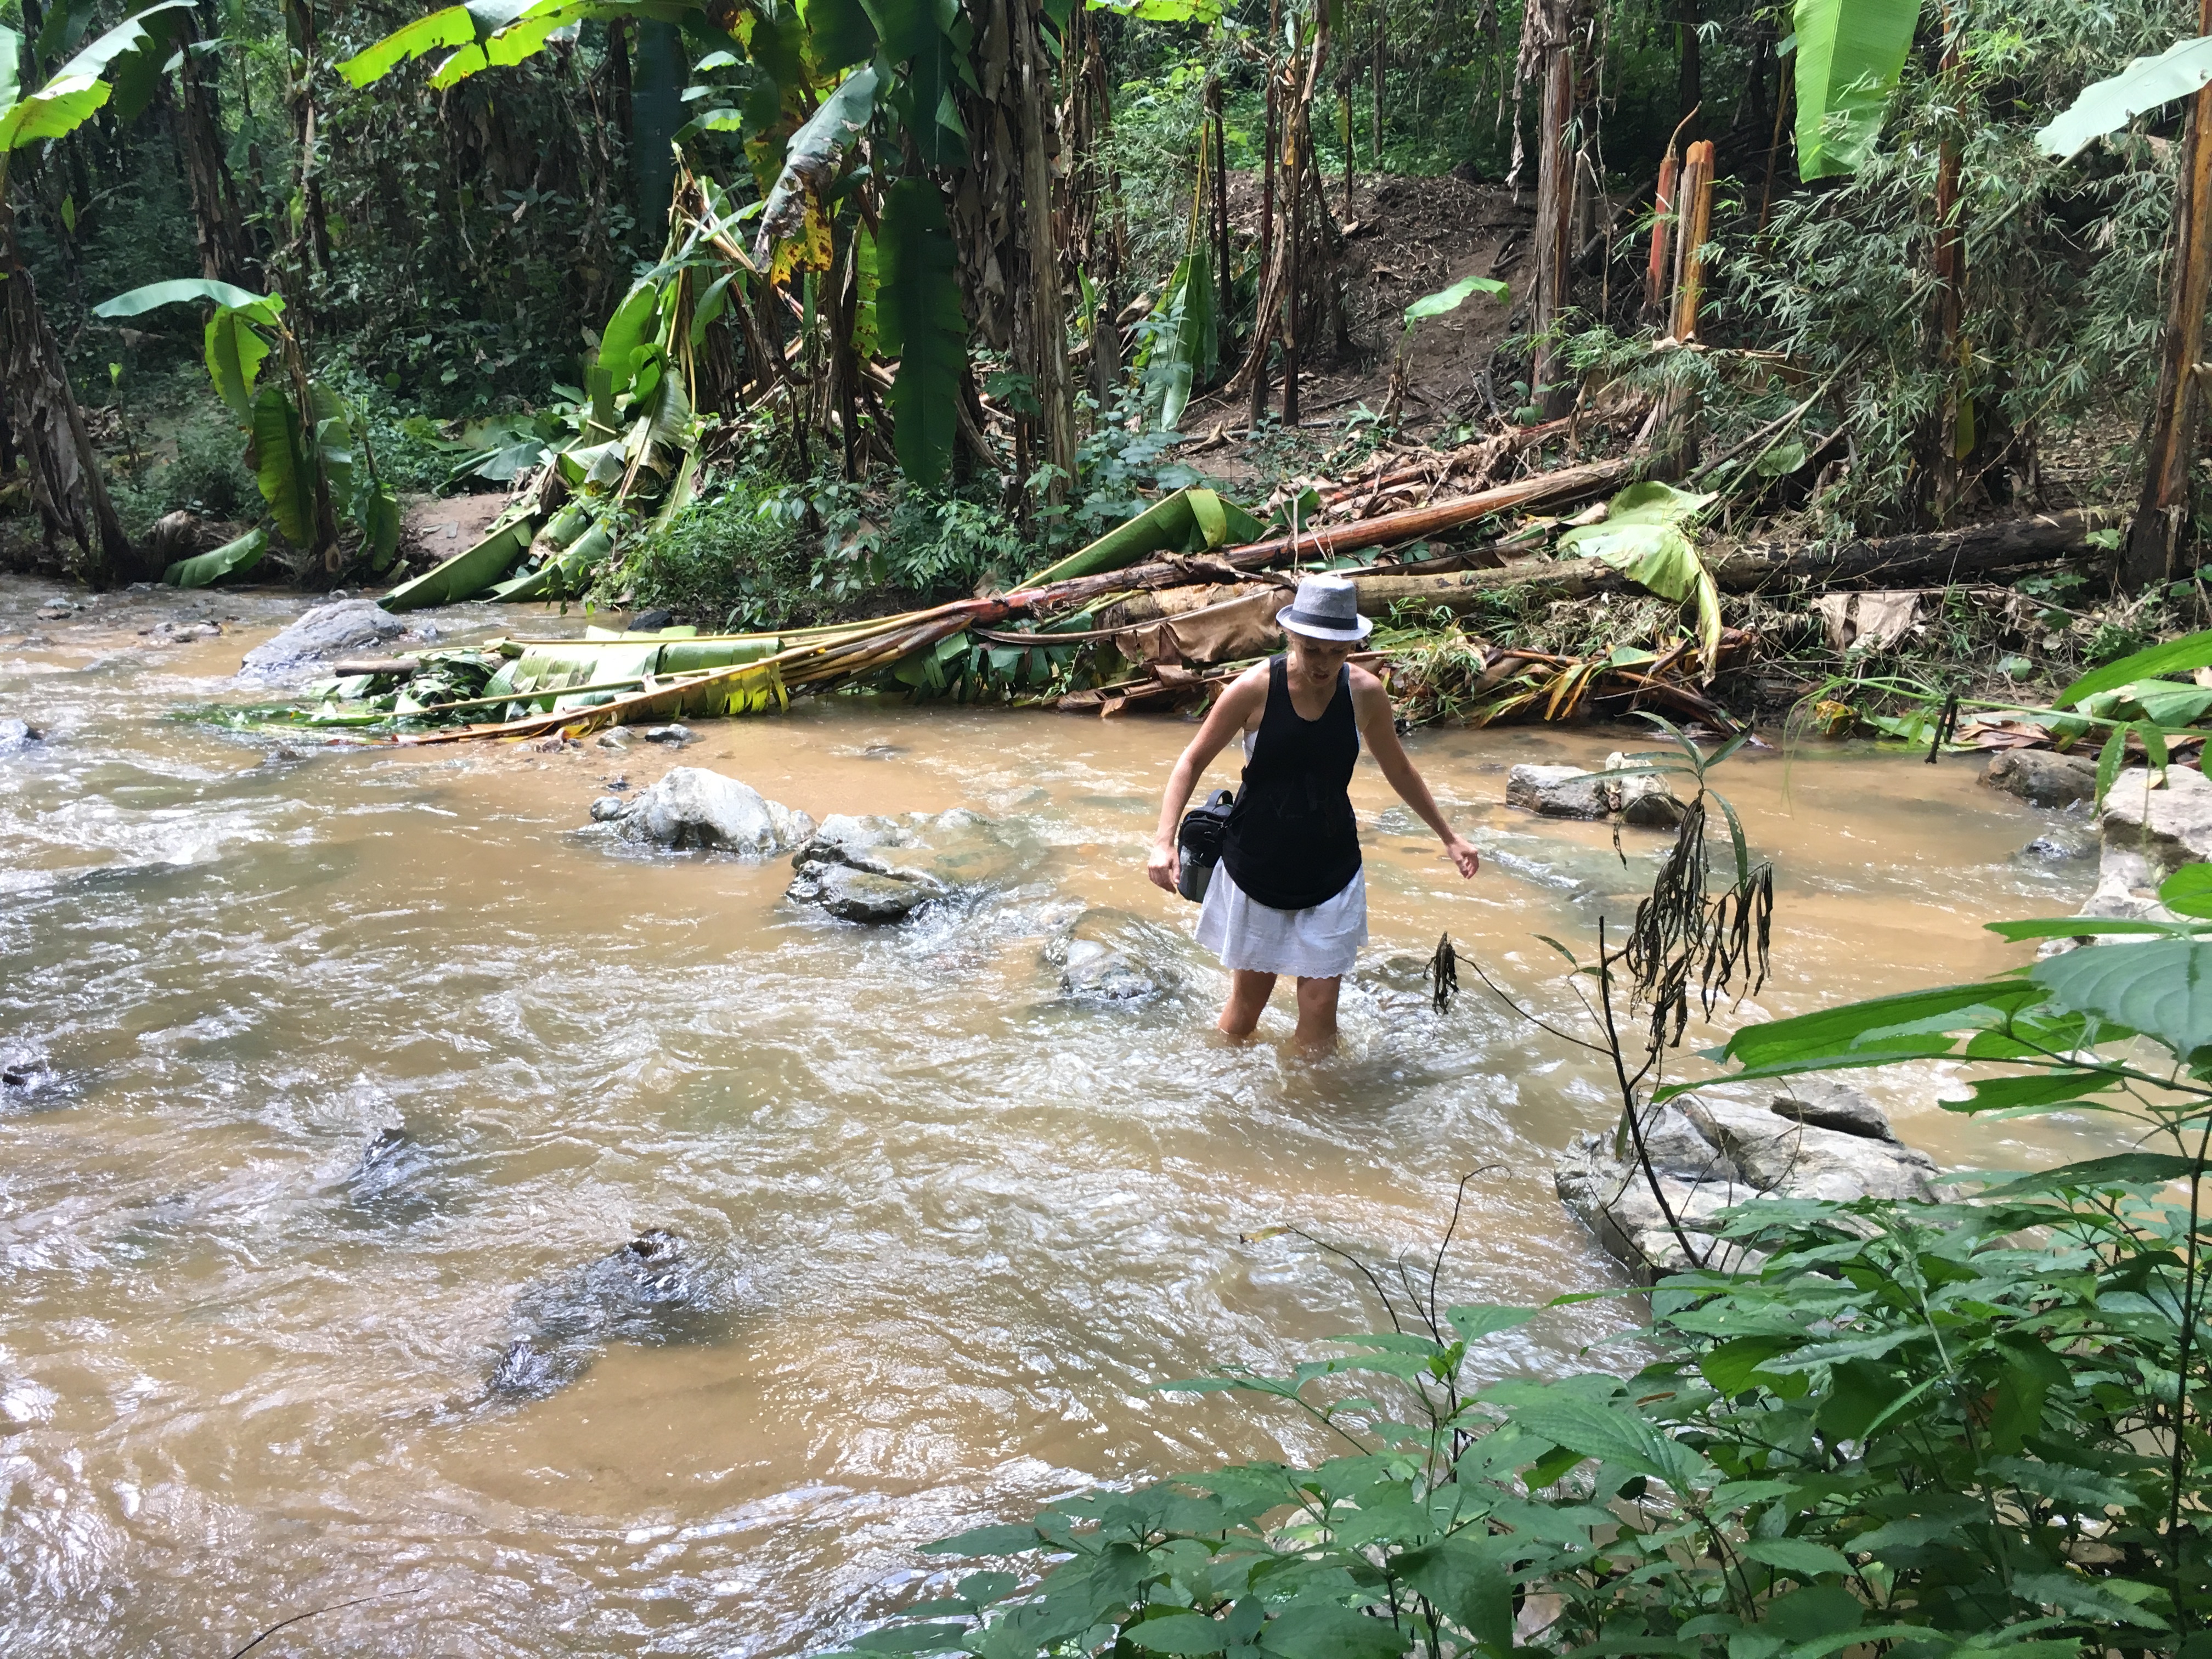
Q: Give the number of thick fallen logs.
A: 2